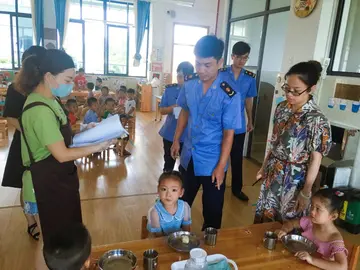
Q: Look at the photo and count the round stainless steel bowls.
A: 3